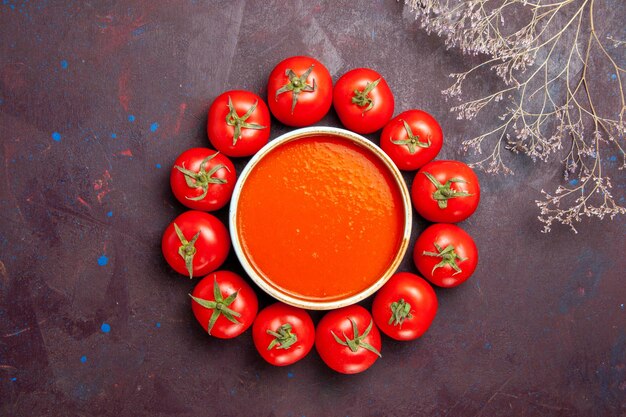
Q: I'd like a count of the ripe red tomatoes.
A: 12